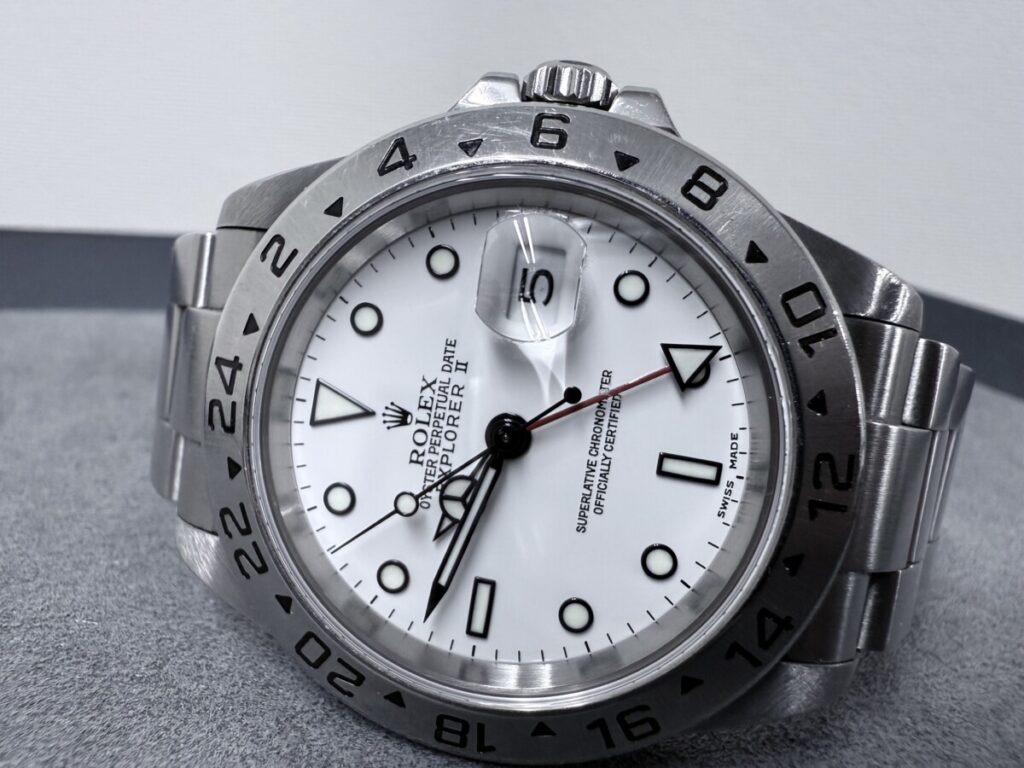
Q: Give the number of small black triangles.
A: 12